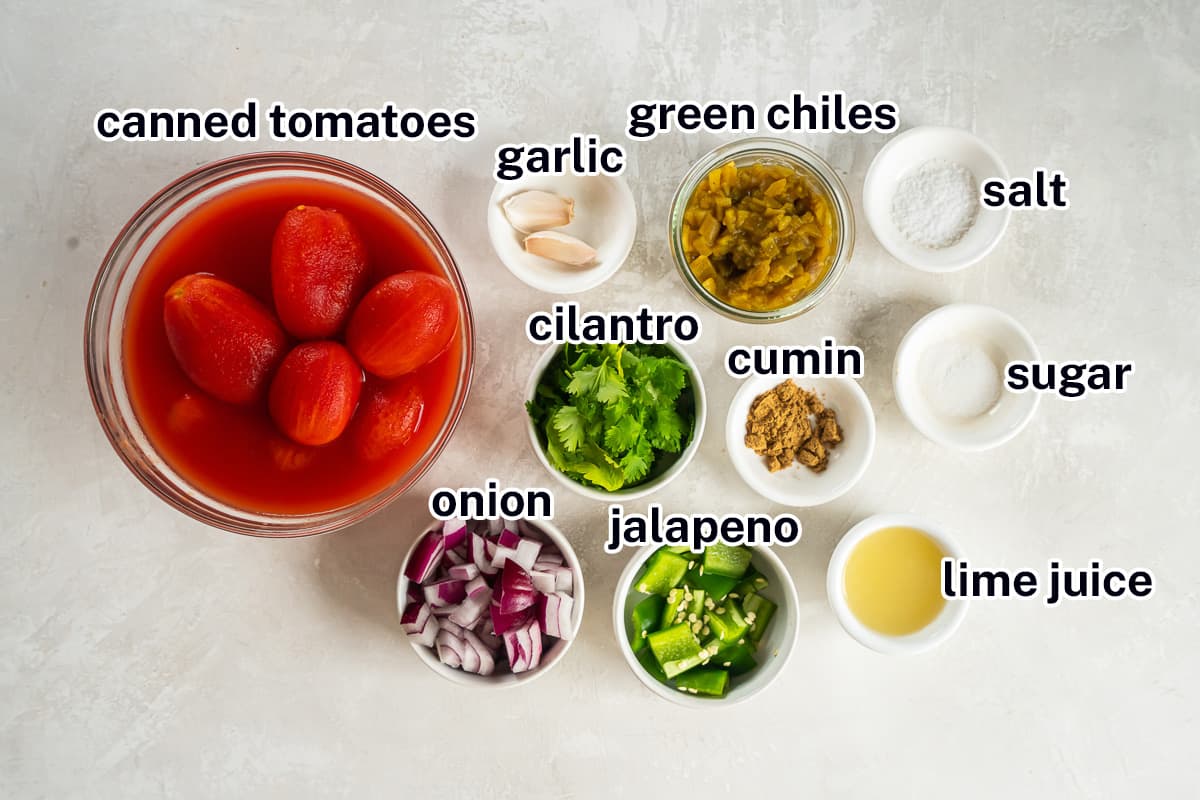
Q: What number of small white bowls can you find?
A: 8